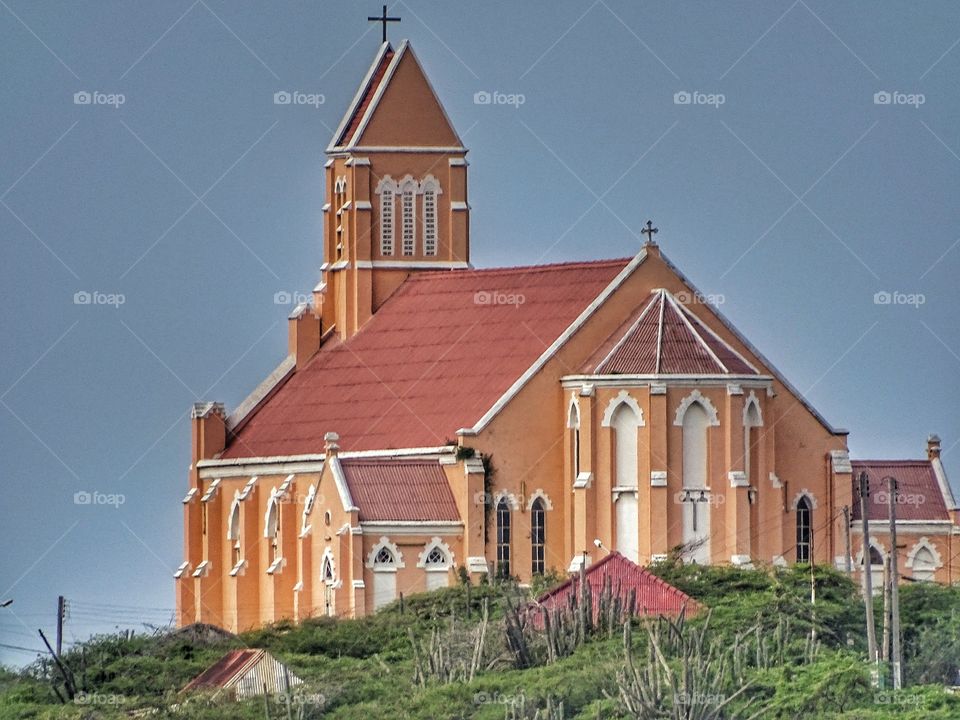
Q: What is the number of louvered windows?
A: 3